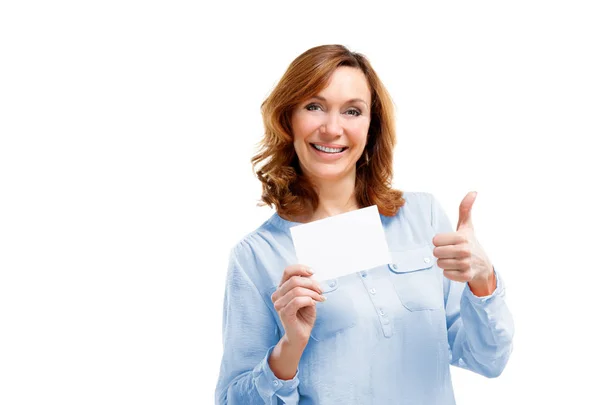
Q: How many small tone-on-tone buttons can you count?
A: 7